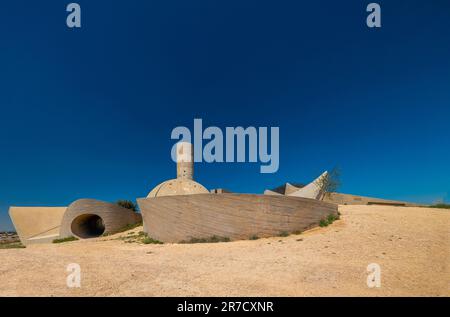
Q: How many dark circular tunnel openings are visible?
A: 1